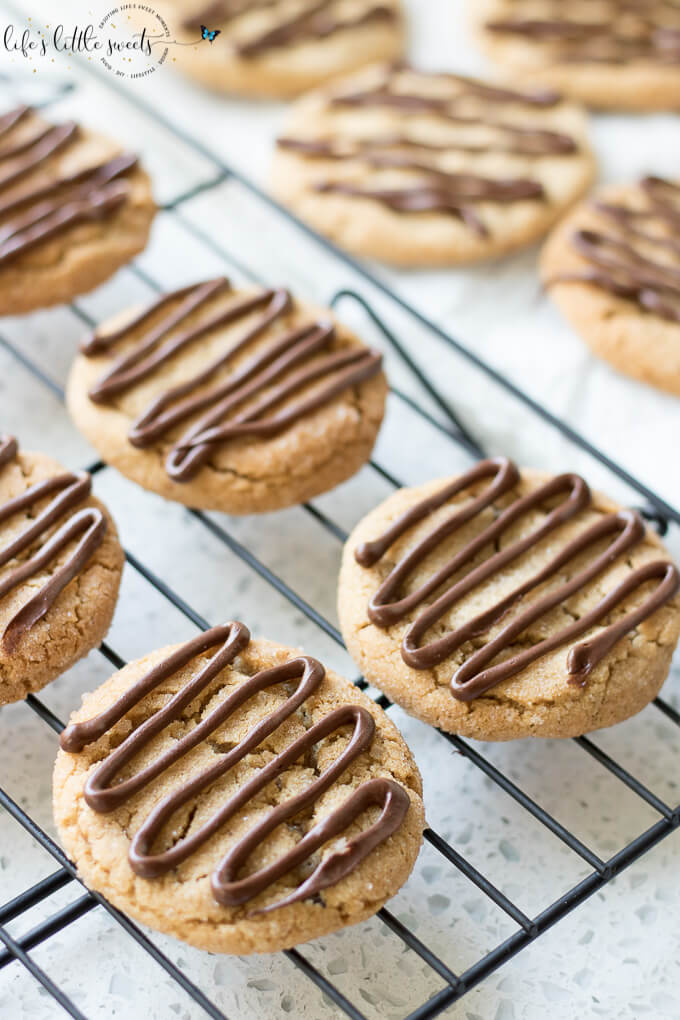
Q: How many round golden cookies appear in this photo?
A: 9